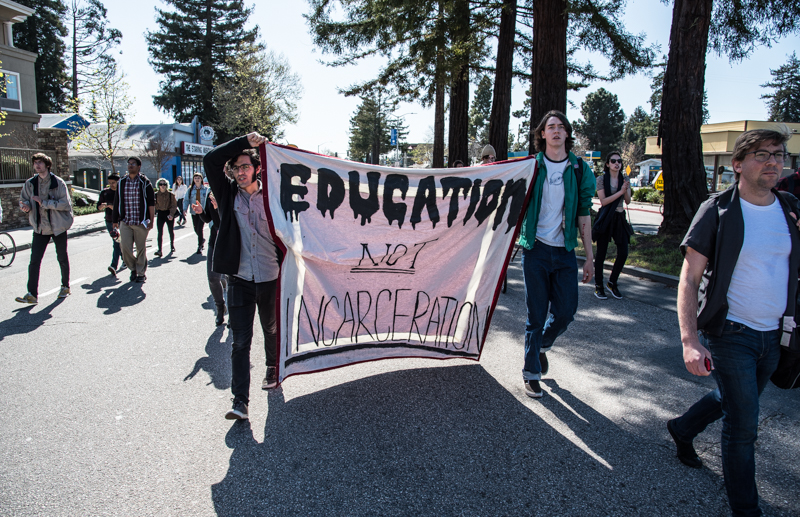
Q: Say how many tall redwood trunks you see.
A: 5